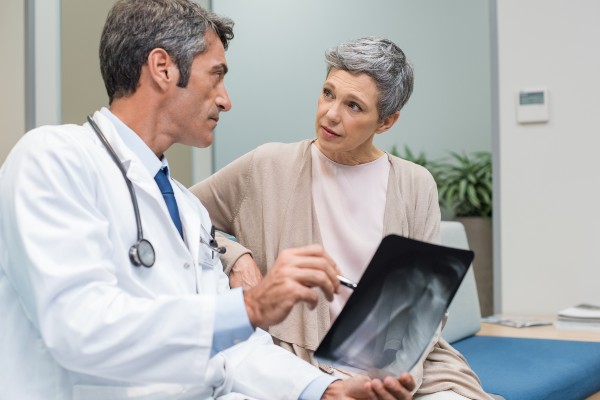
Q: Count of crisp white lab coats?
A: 1